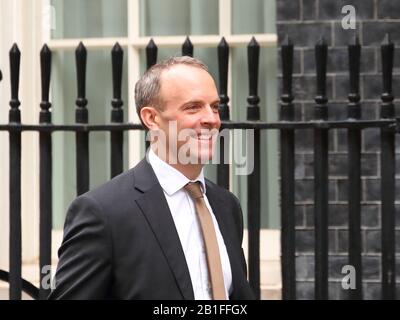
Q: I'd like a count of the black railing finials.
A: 12